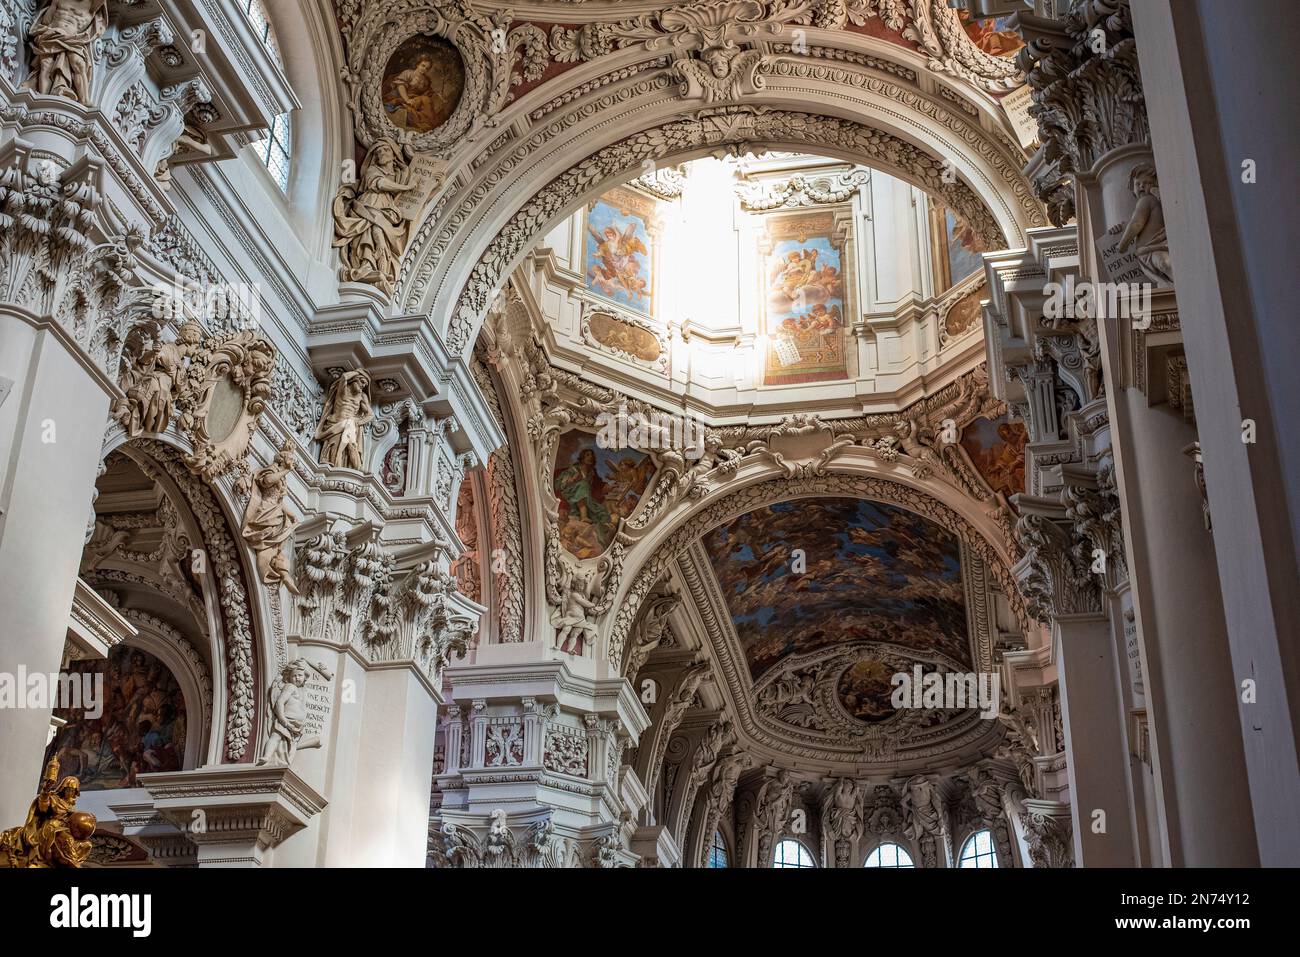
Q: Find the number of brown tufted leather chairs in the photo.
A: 0